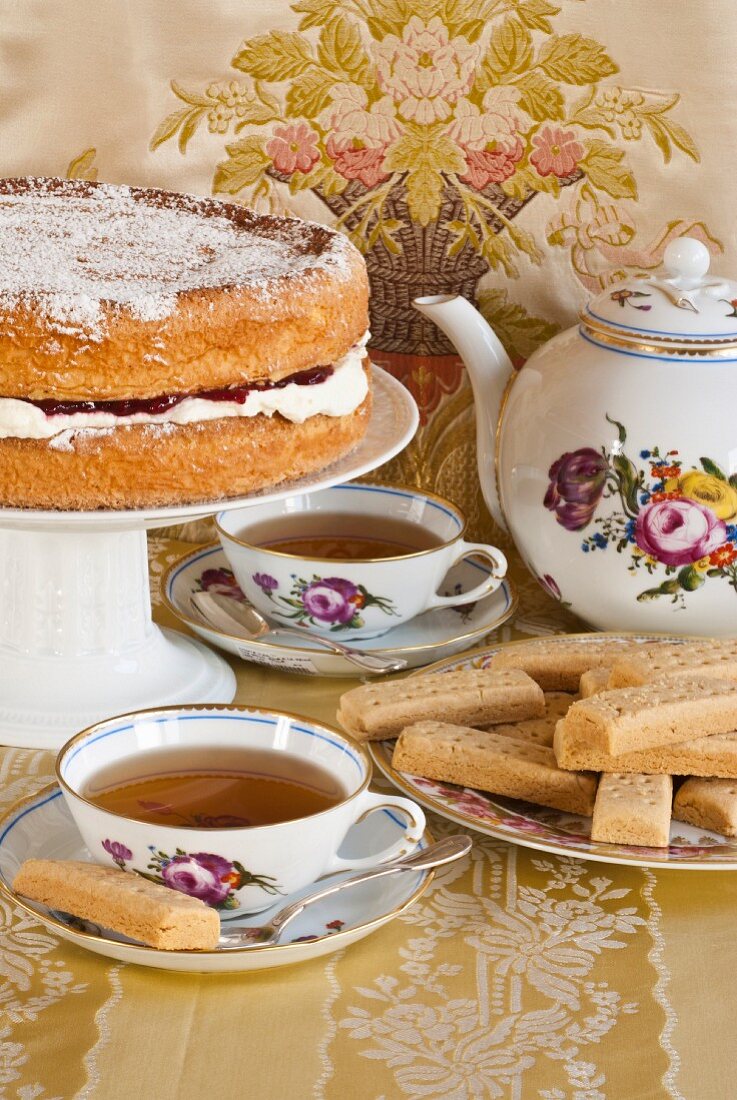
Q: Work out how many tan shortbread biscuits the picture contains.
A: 11